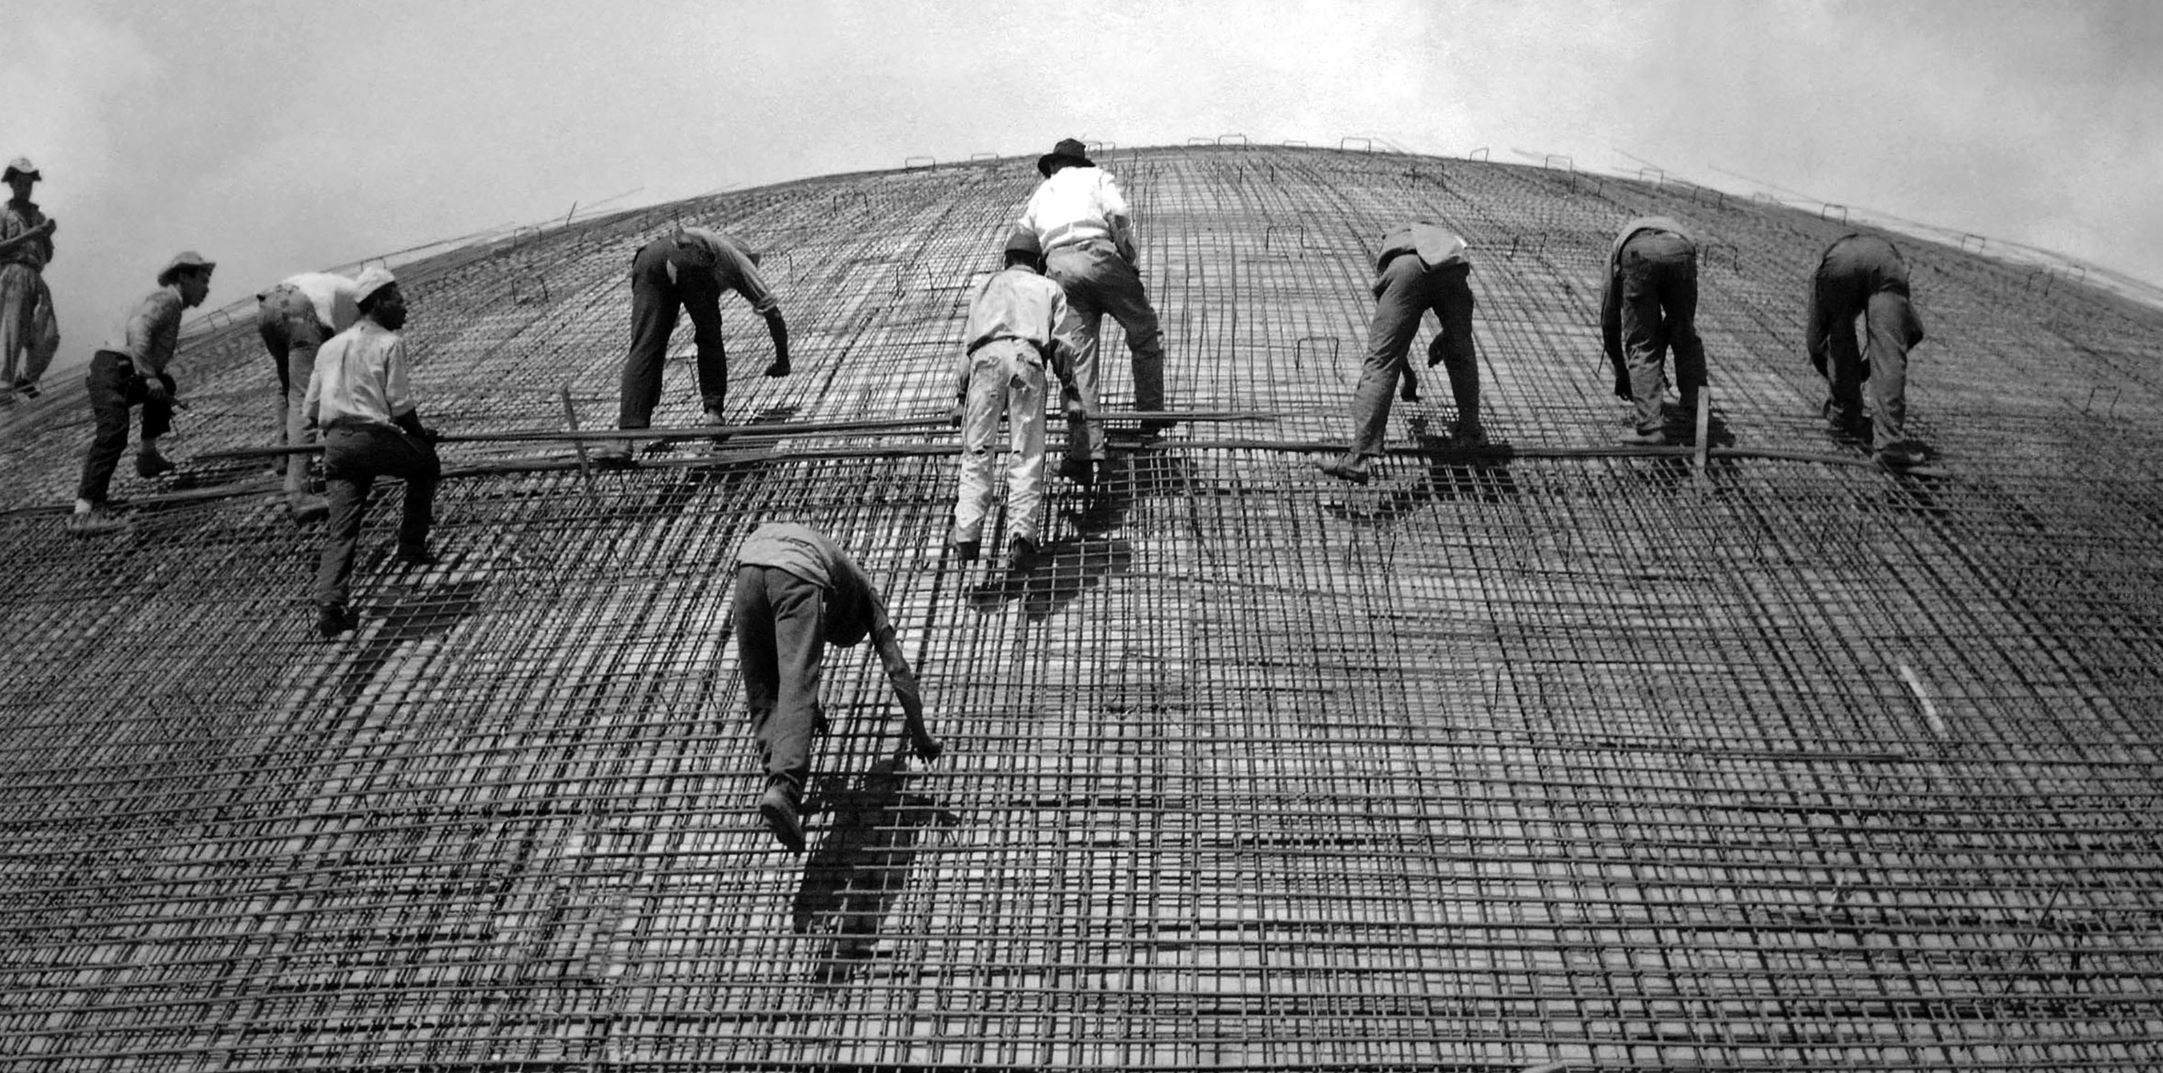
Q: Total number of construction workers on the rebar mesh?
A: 11